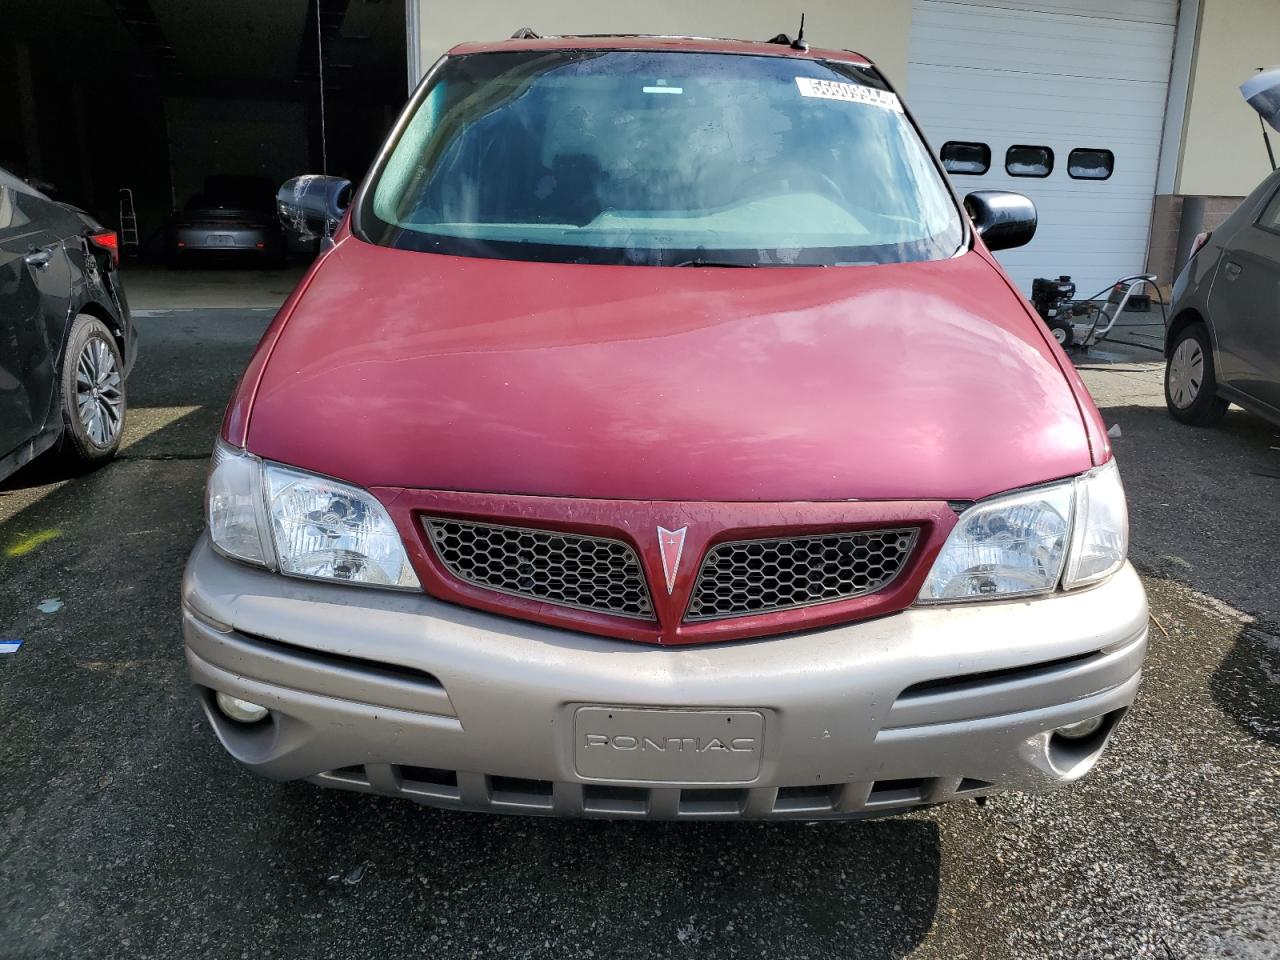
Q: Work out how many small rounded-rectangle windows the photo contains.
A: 3